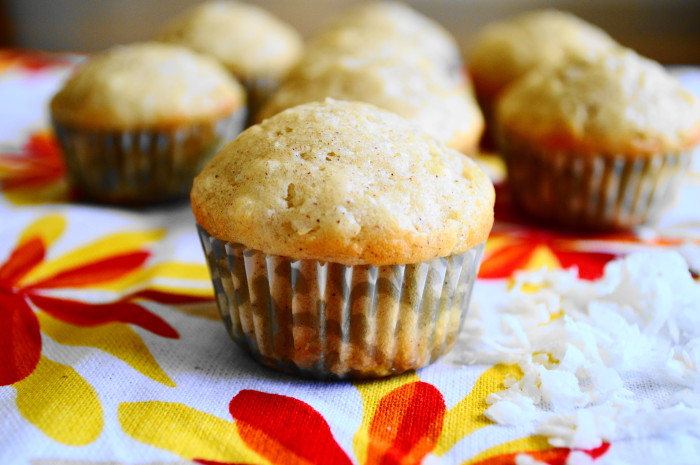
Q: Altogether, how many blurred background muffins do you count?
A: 6